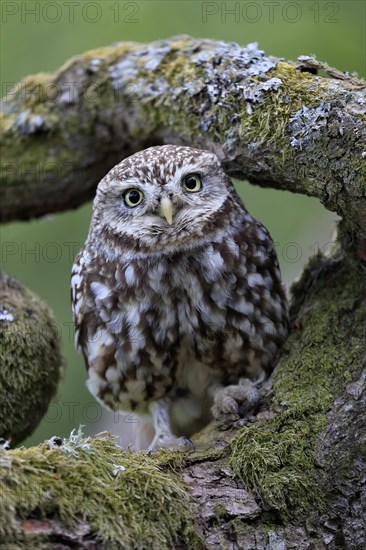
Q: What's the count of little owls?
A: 1